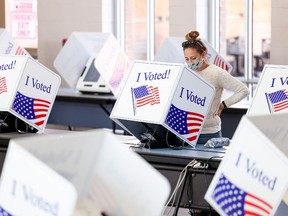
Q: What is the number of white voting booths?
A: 8